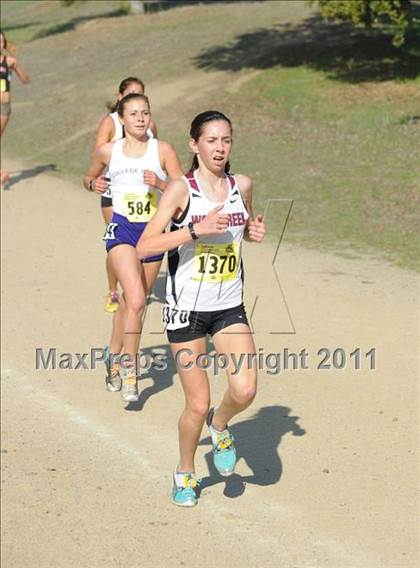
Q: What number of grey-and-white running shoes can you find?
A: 2